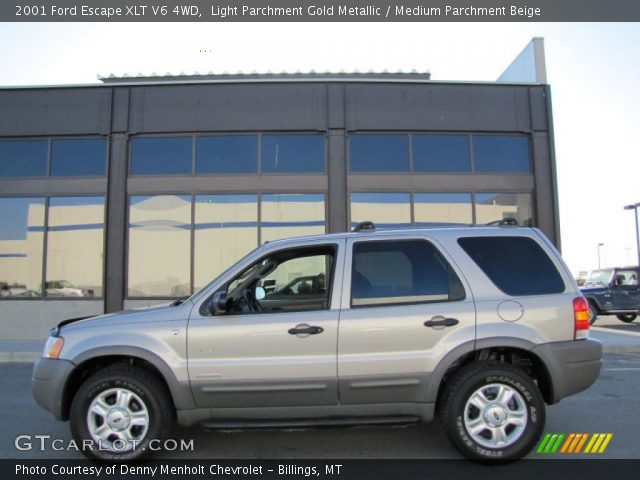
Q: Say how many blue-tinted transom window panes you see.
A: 8